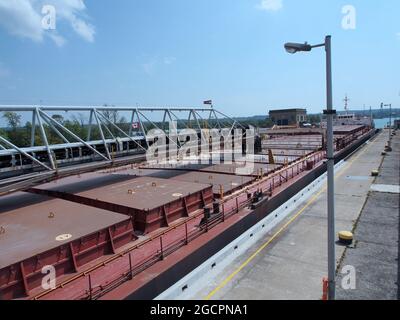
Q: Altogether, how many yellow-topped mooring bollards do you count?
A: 2